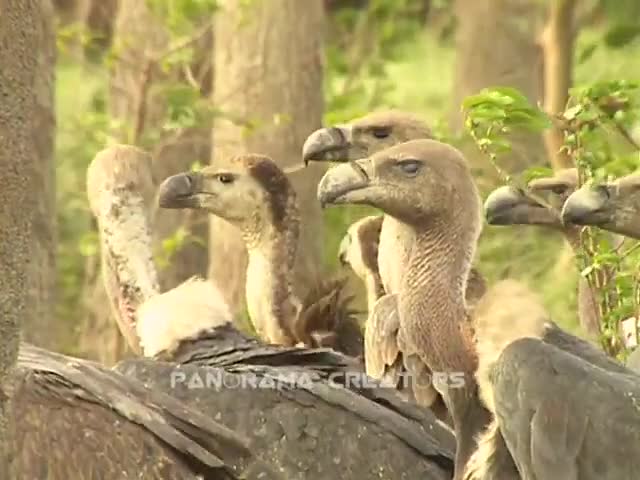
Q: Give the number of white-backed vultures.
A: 7